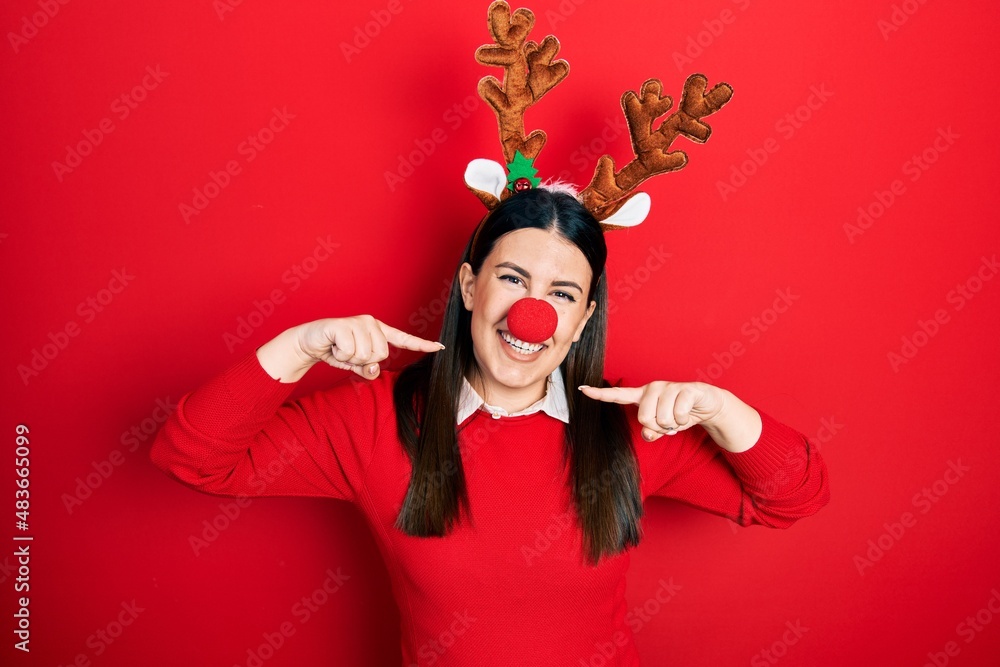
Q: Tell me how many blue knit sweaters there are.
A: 0